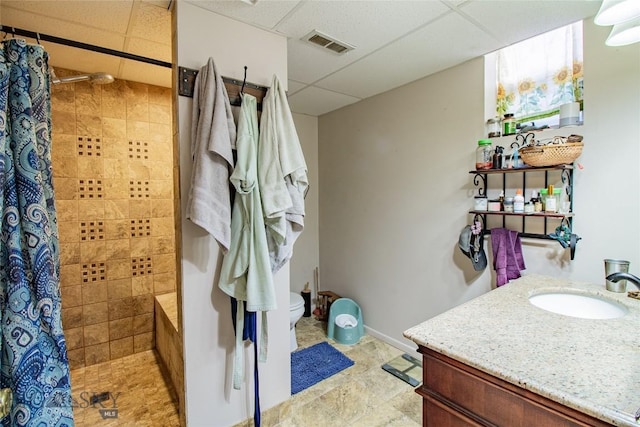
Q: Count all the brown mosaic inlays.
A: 8